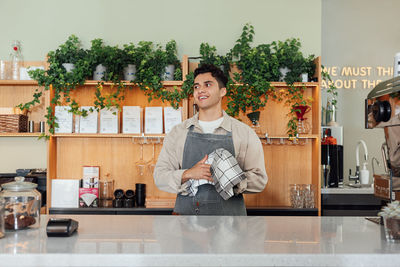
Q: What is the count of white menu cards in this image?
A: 6